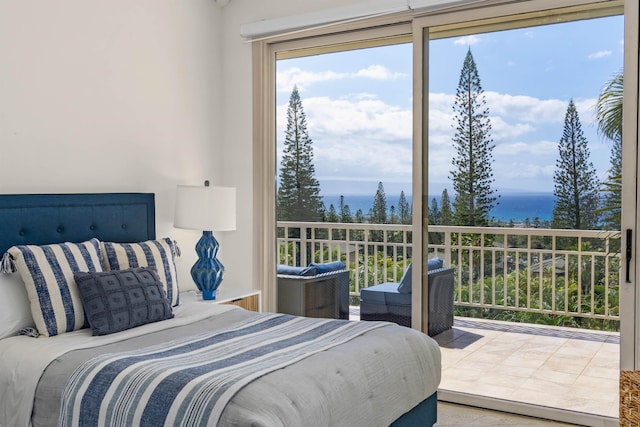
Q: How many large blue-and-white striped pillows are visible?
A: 2